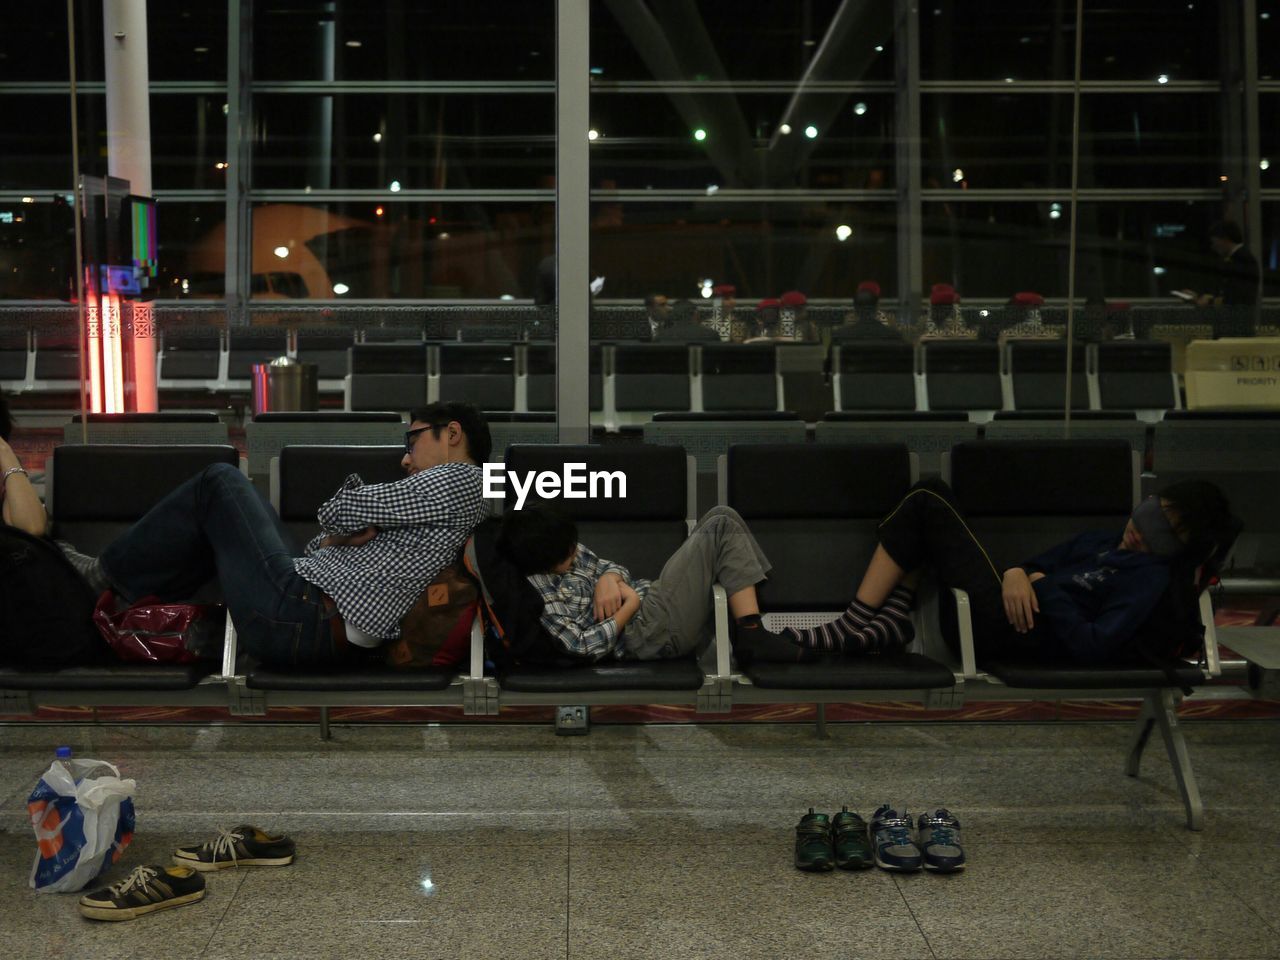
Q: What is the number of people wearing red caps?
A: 7